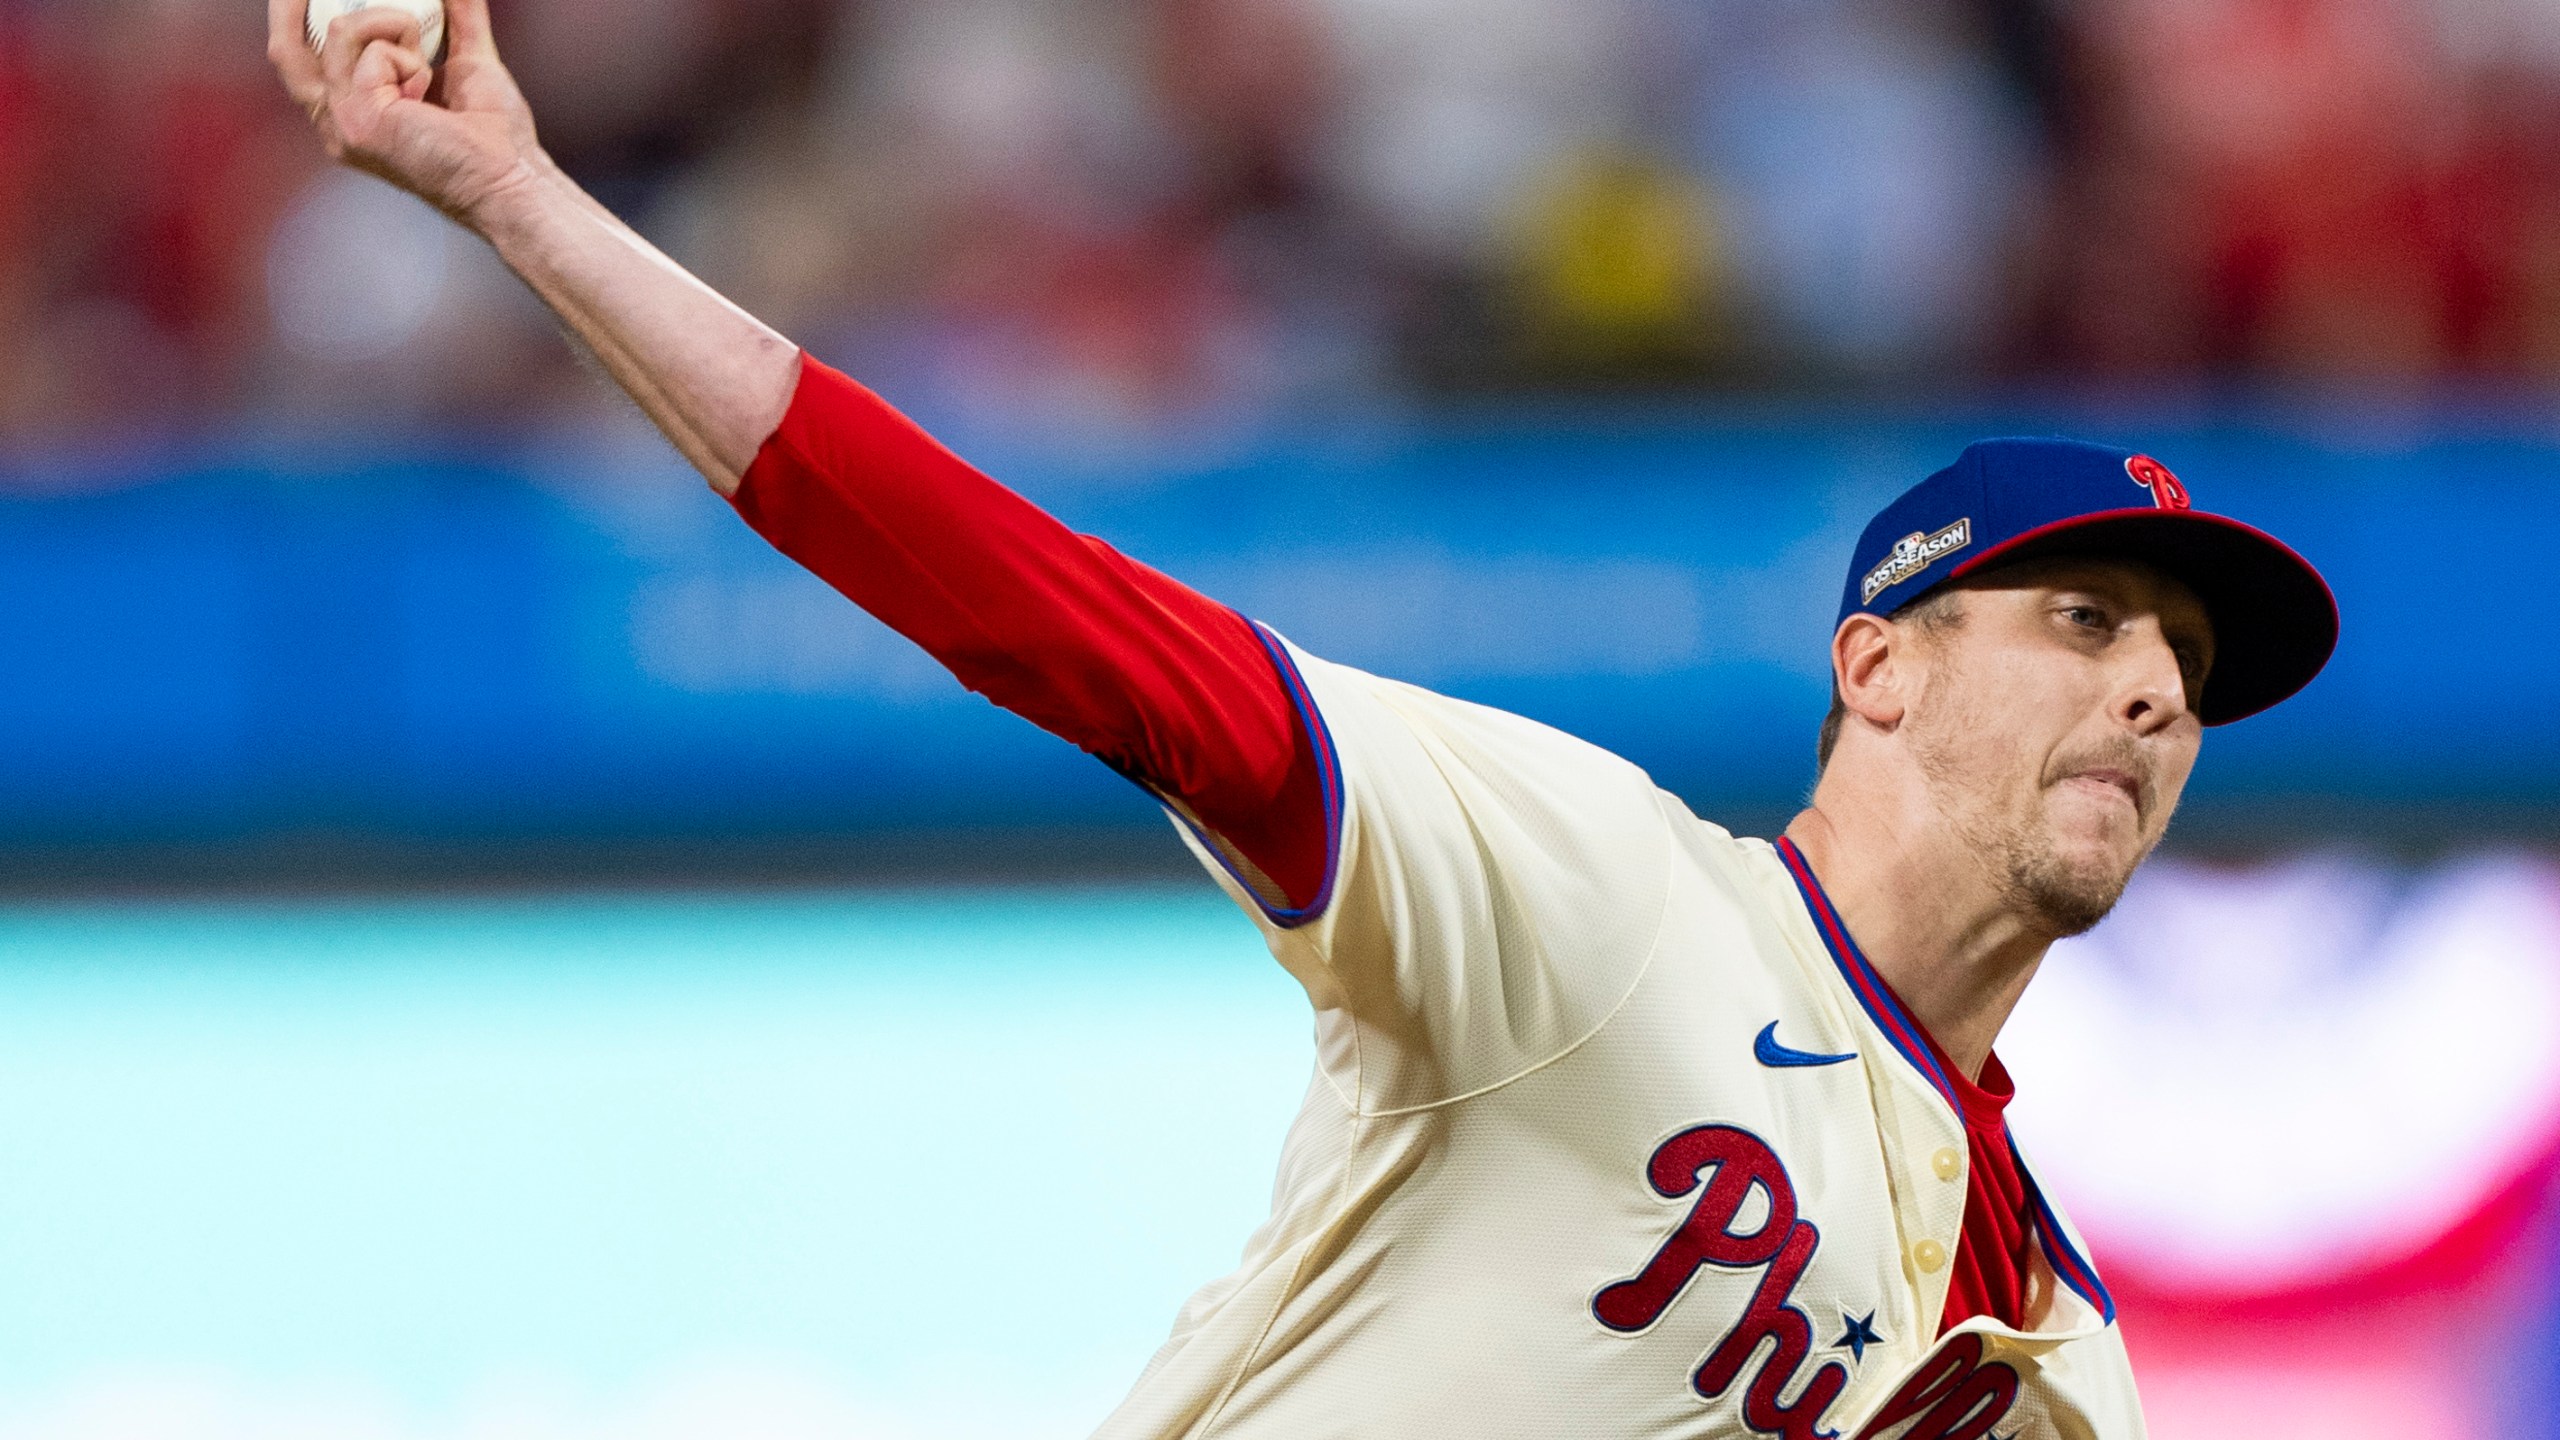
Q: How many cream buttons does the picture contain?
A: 2